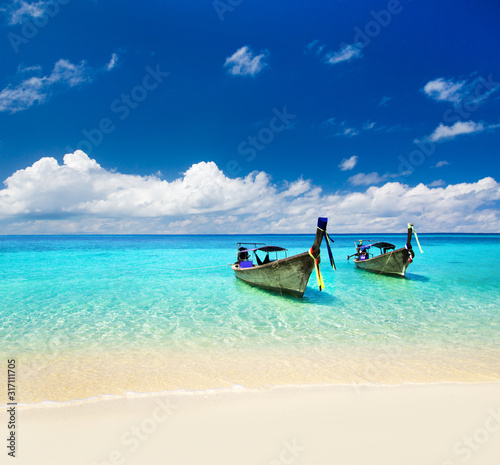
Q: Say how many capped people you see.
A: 0